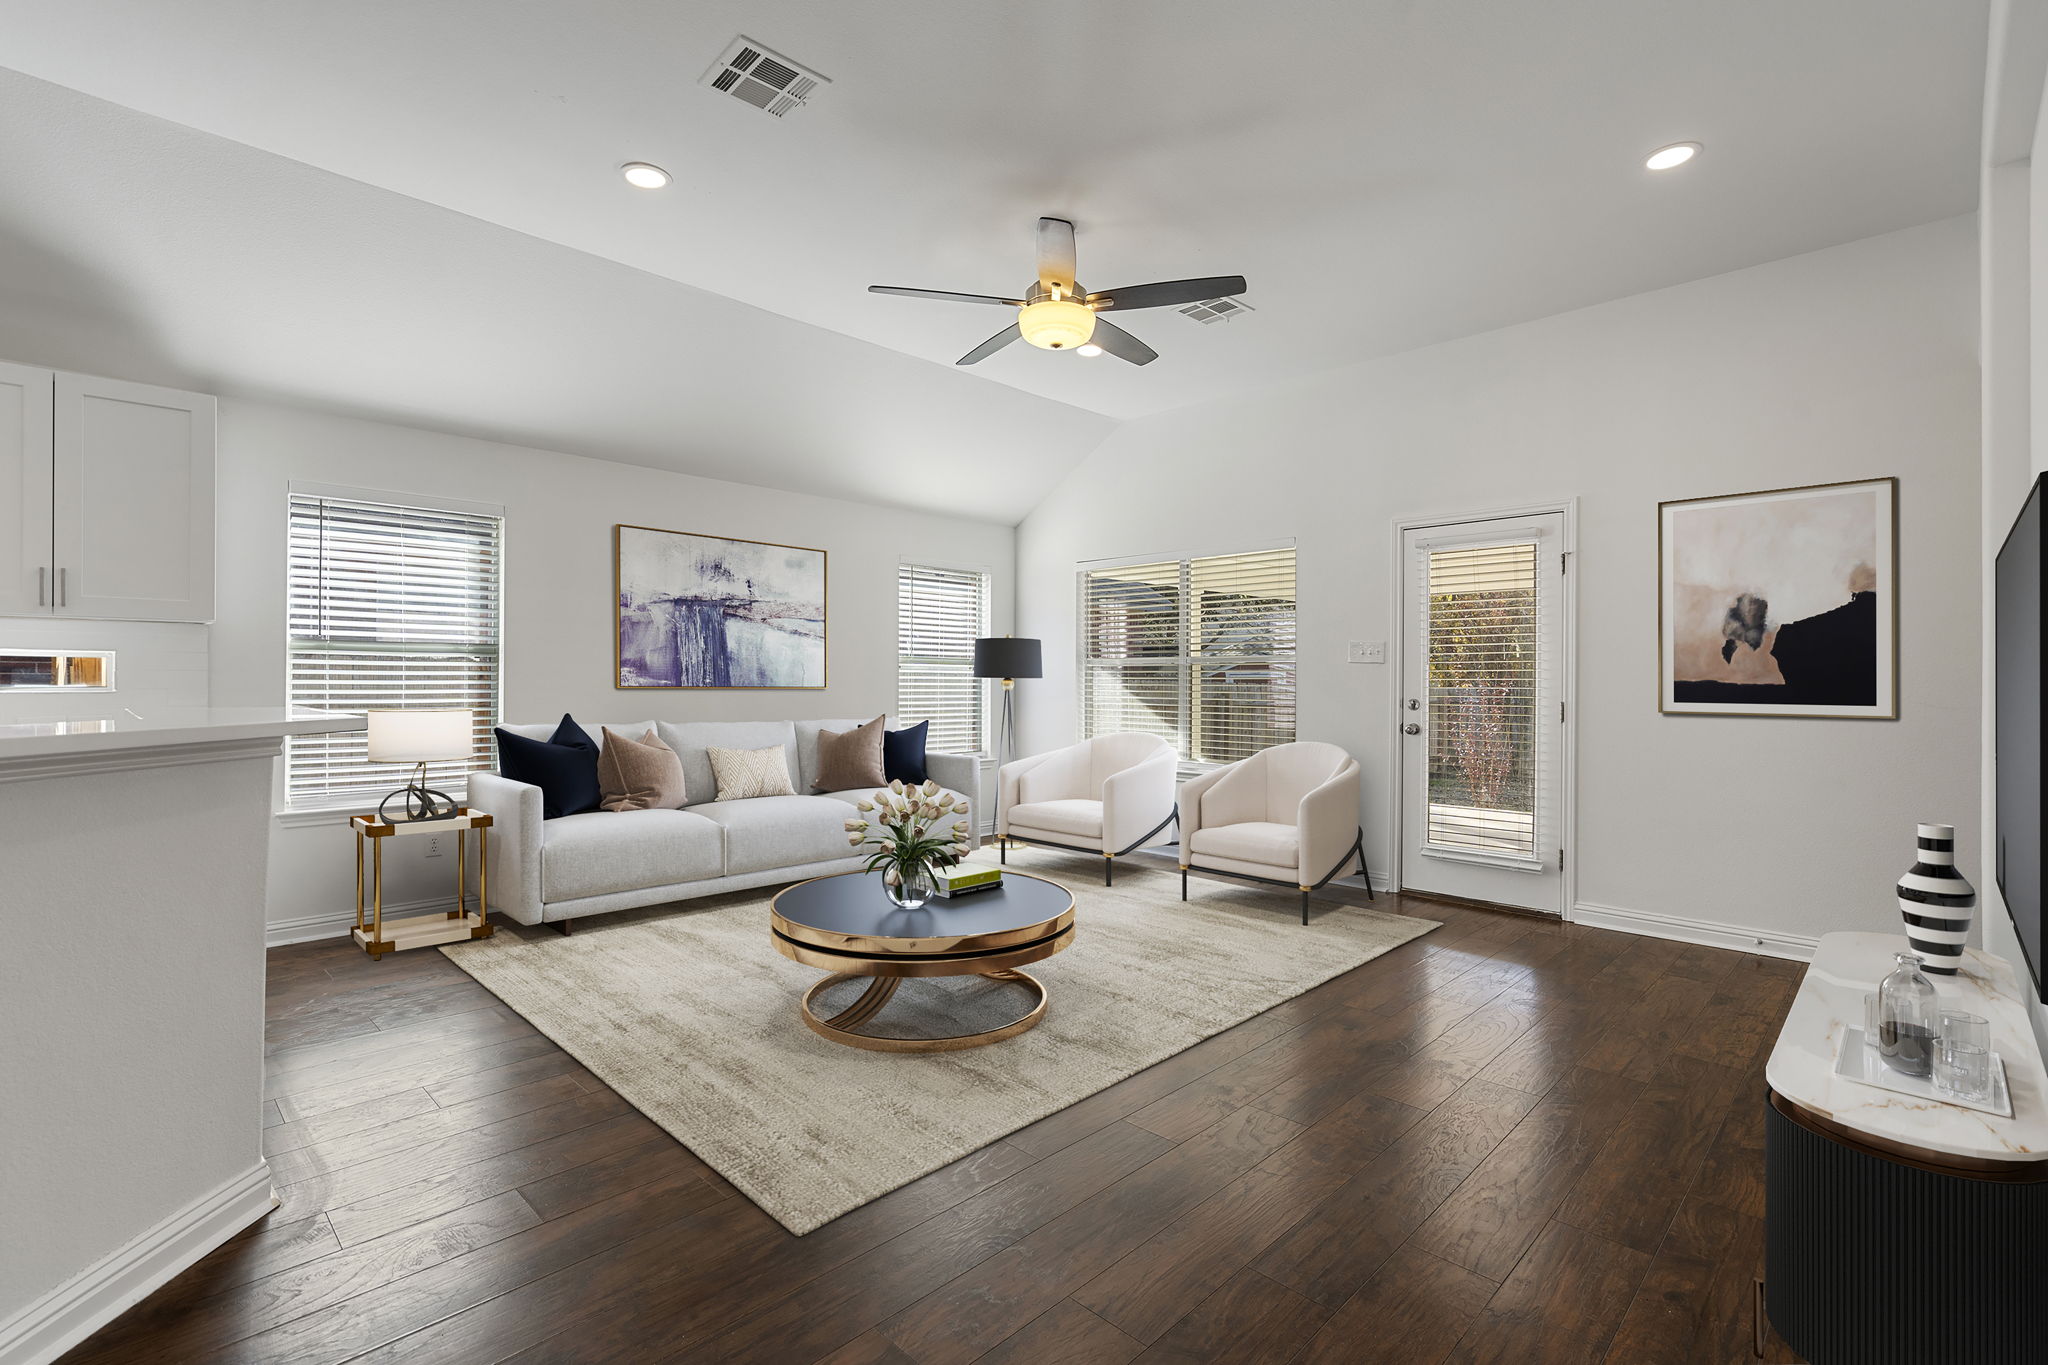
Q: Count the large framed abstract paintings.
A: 2